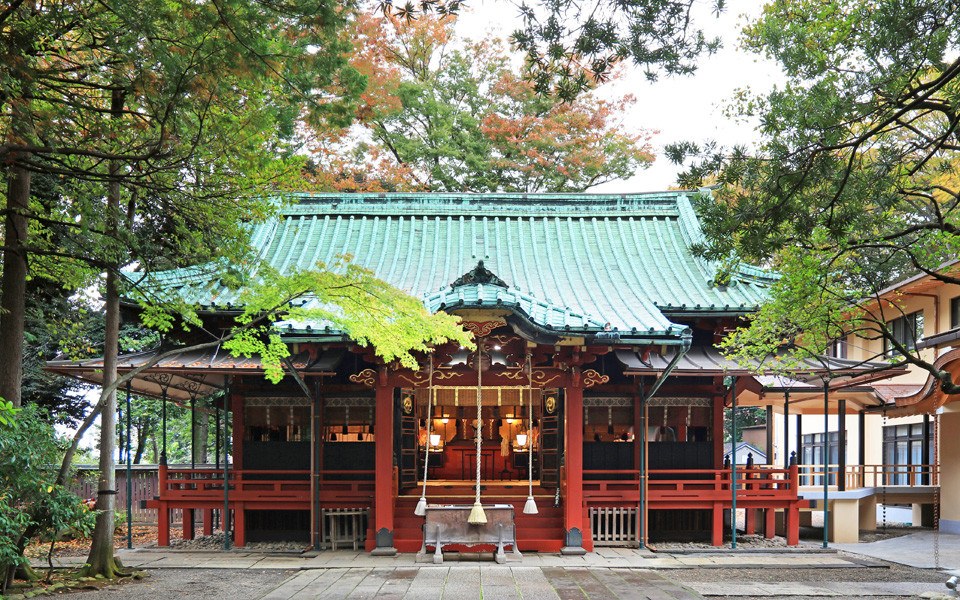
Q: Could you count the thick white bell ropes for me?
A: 3